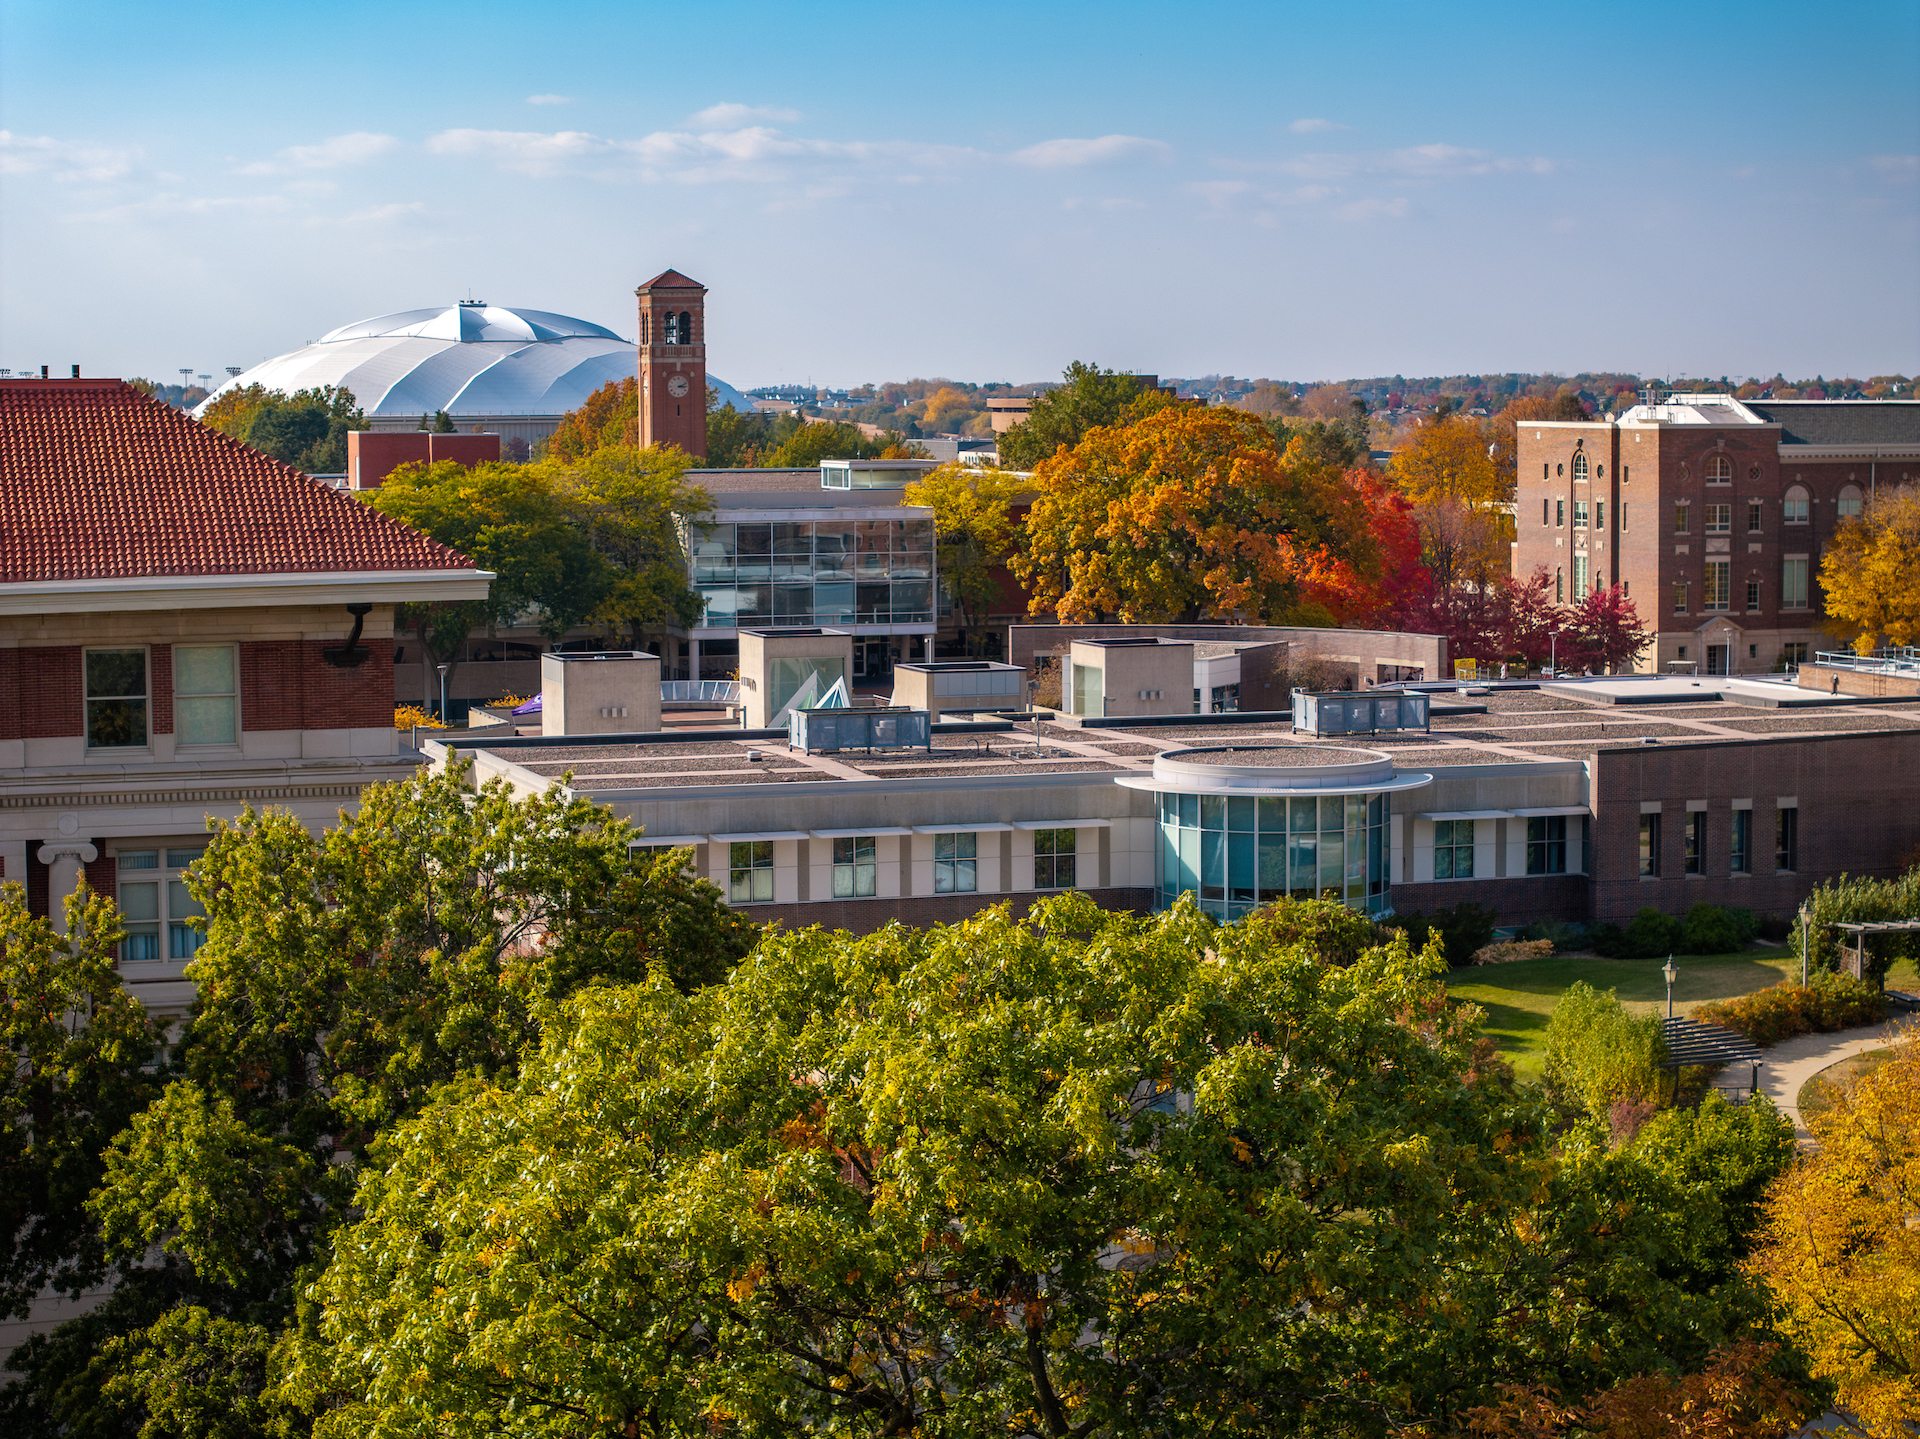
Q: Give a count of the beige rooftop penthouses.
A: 4